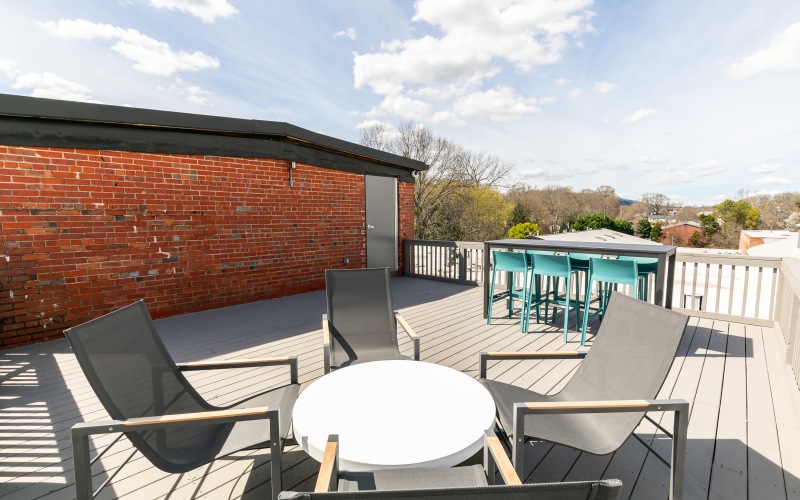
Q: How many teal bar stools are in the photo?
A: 6